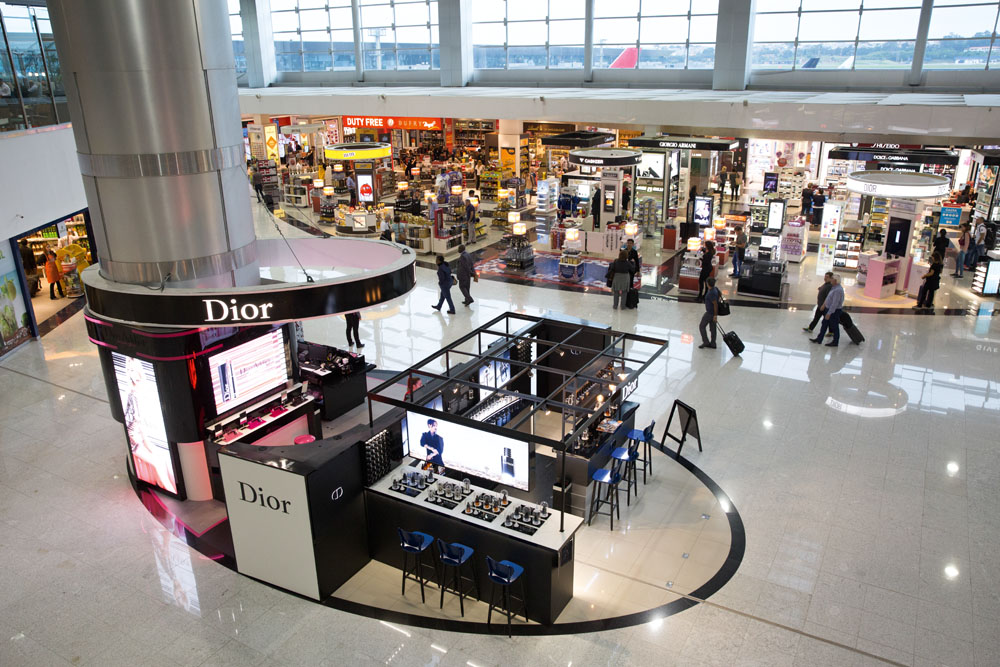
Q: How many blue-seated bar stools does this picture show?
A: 6